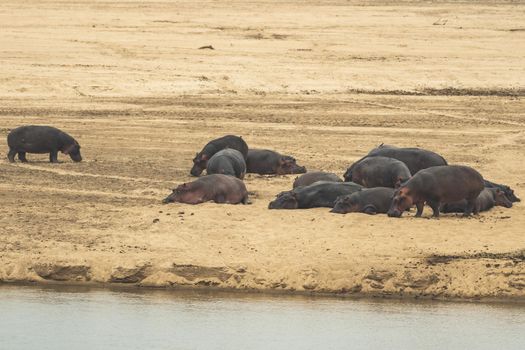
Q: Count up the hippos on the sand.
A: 13